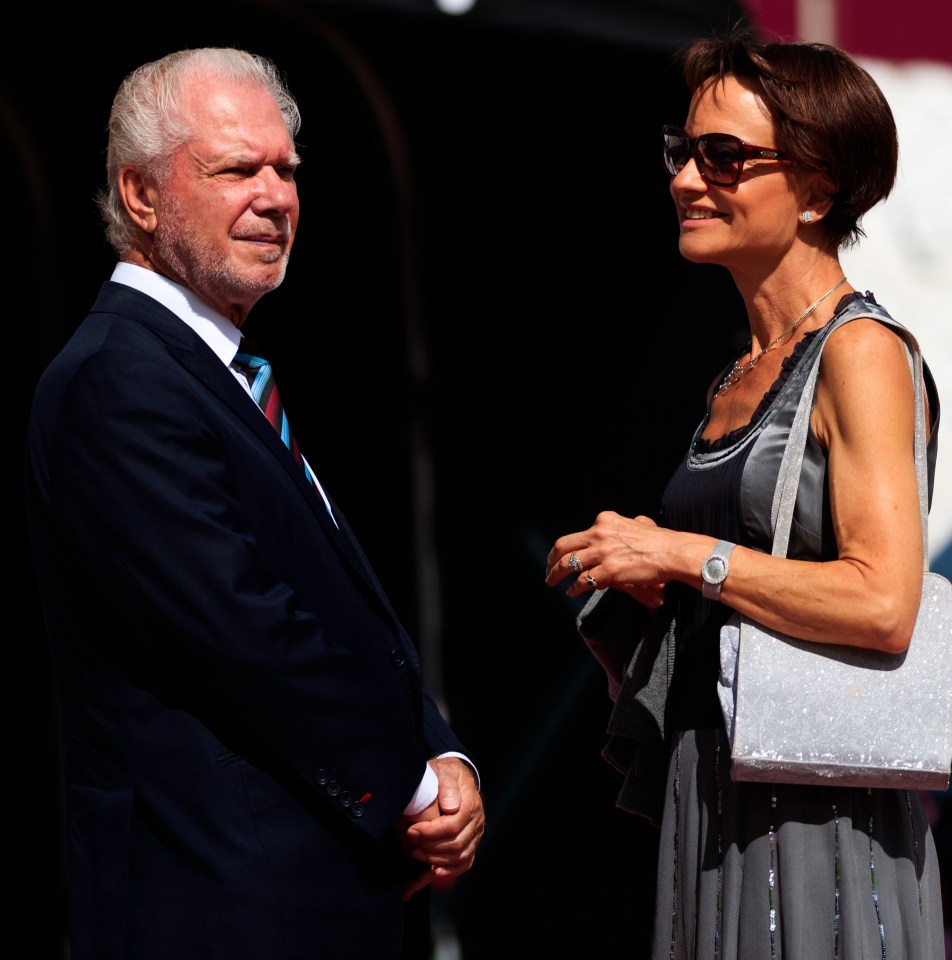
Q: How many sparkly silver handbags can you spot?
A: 1